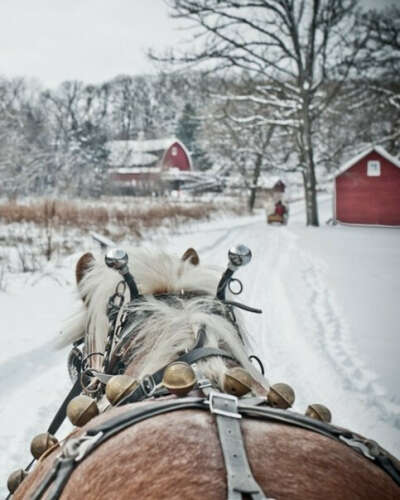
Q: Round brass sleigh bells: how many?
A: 8